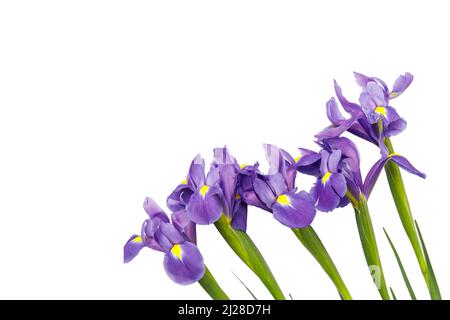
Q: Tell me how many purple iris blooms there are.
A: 5